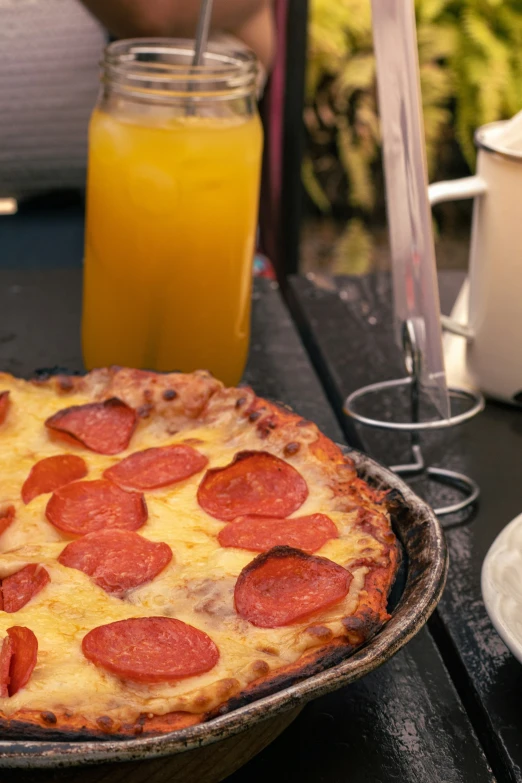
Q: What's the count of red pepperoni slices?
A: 13